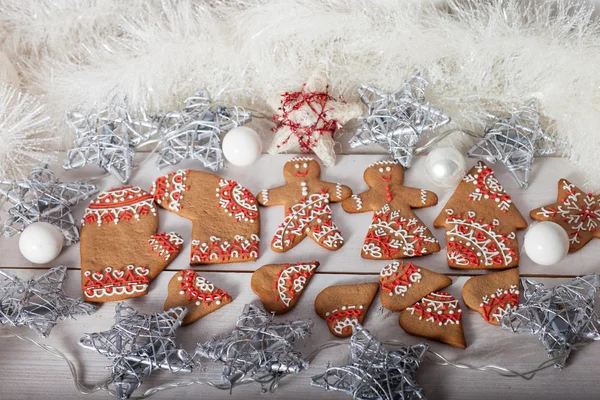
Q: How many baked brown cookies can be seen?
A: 12